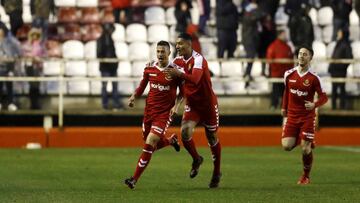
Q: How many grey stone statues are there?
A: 0